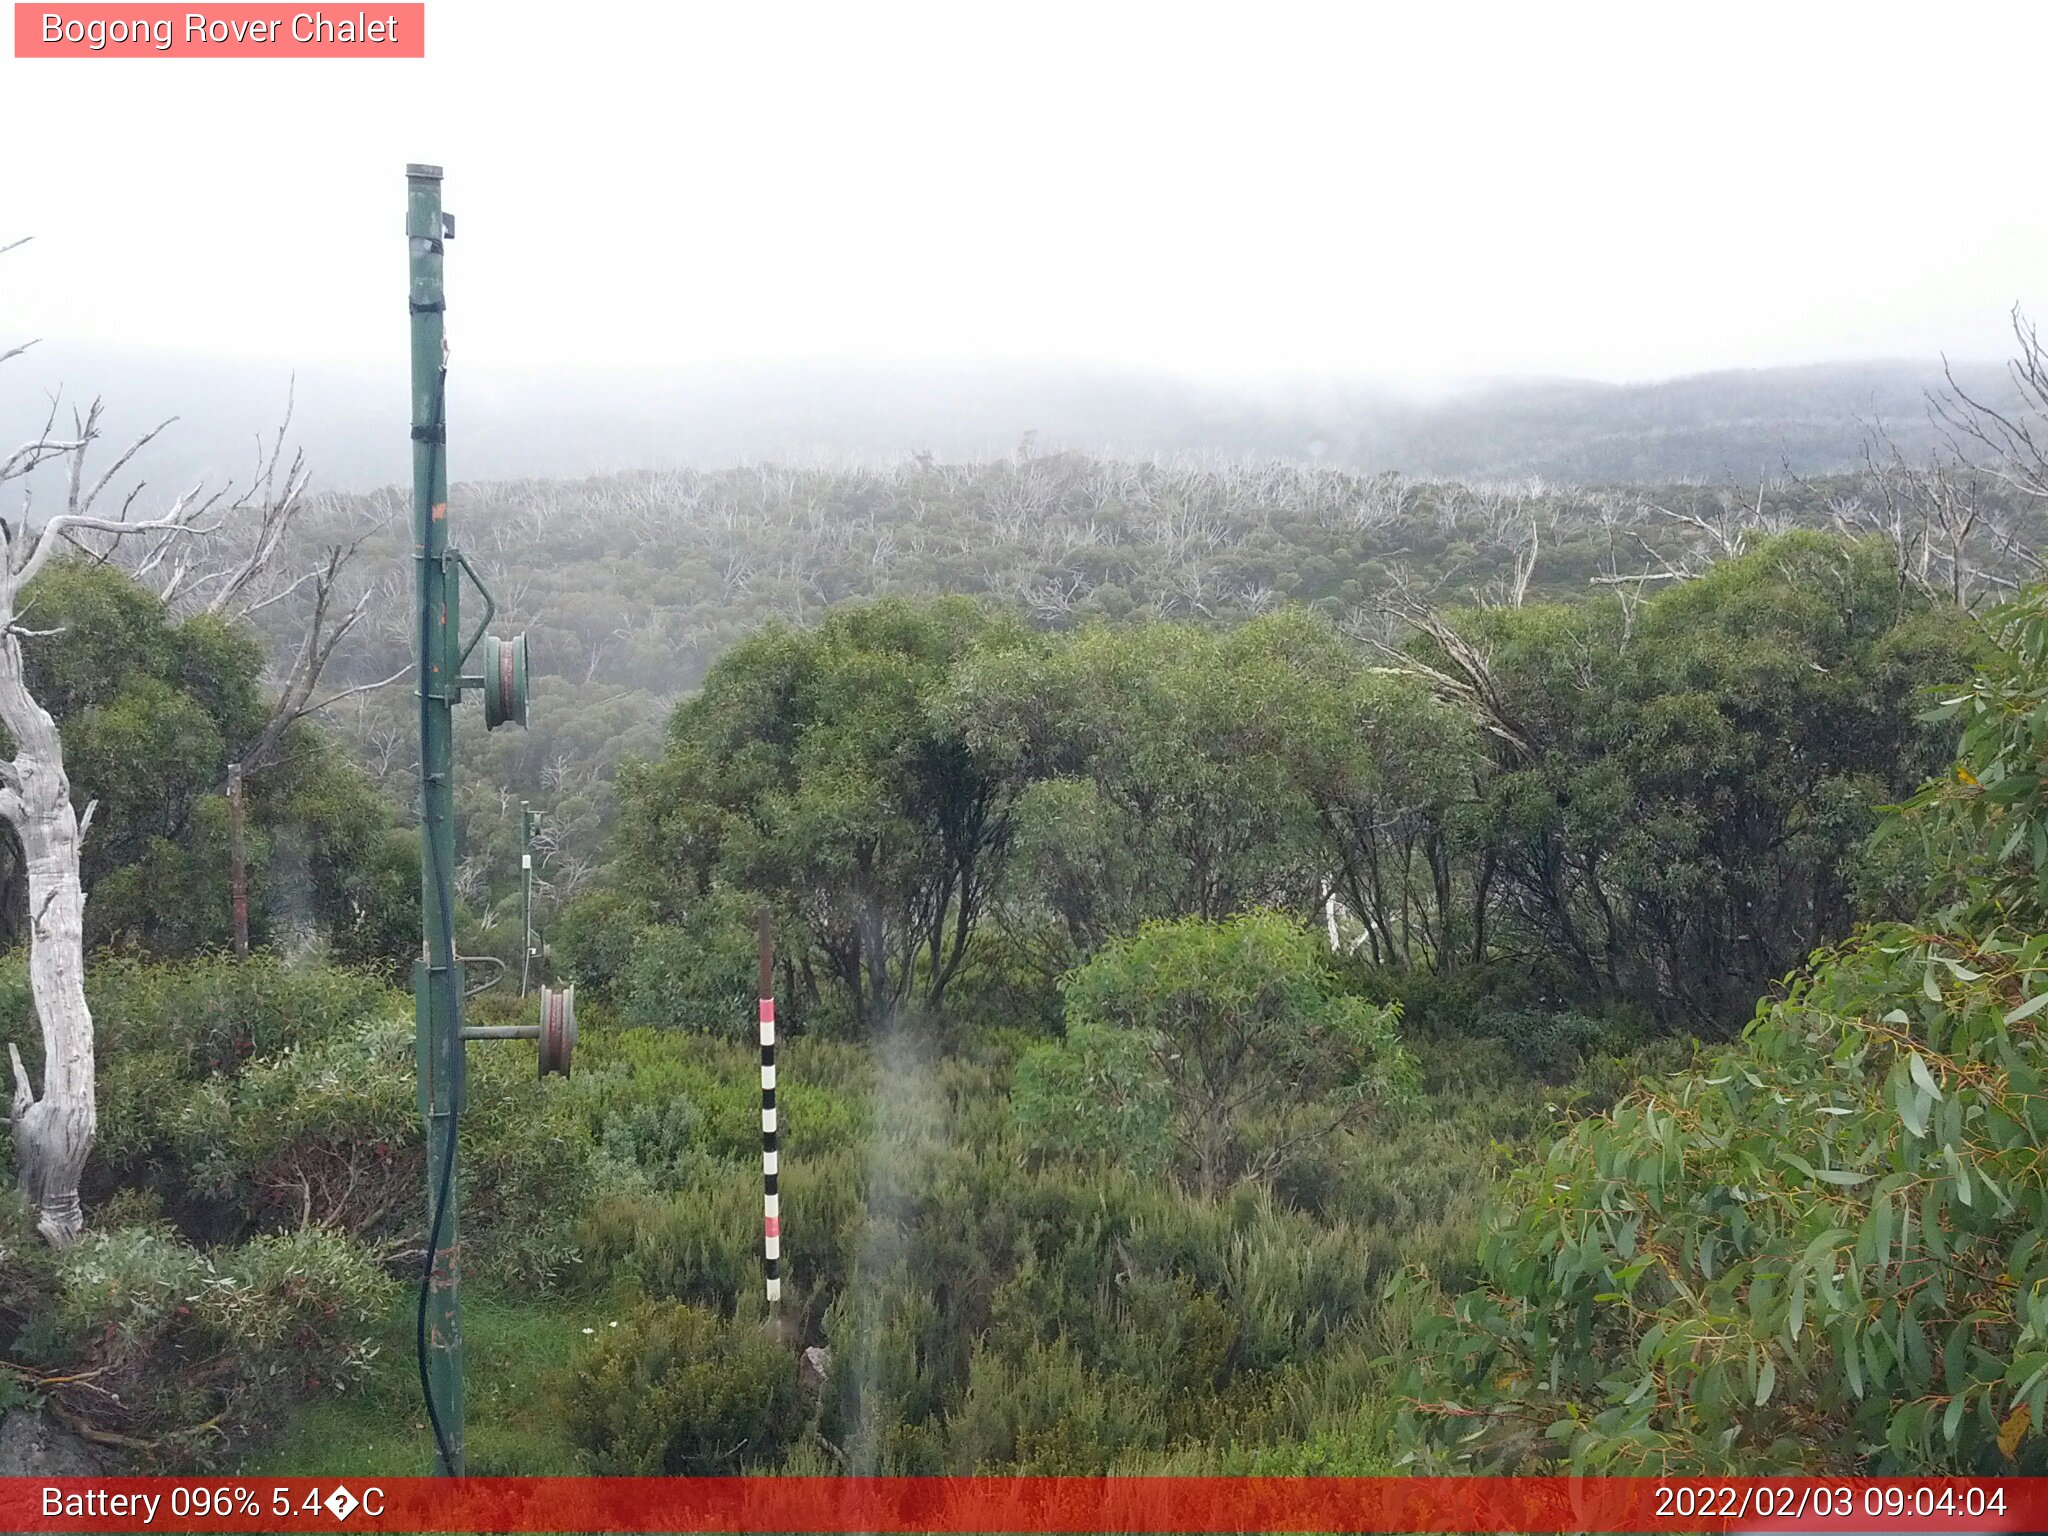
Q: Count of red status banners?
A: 2